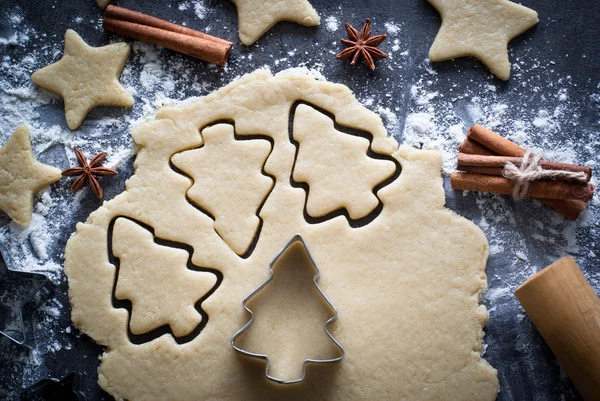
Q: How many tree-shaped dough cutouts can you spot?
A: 3